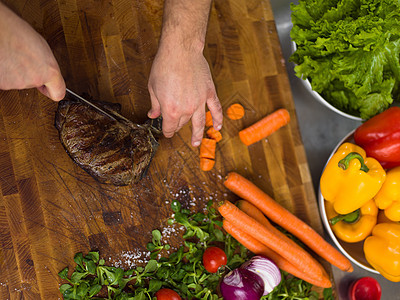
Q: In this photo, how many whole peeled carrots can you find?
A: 4